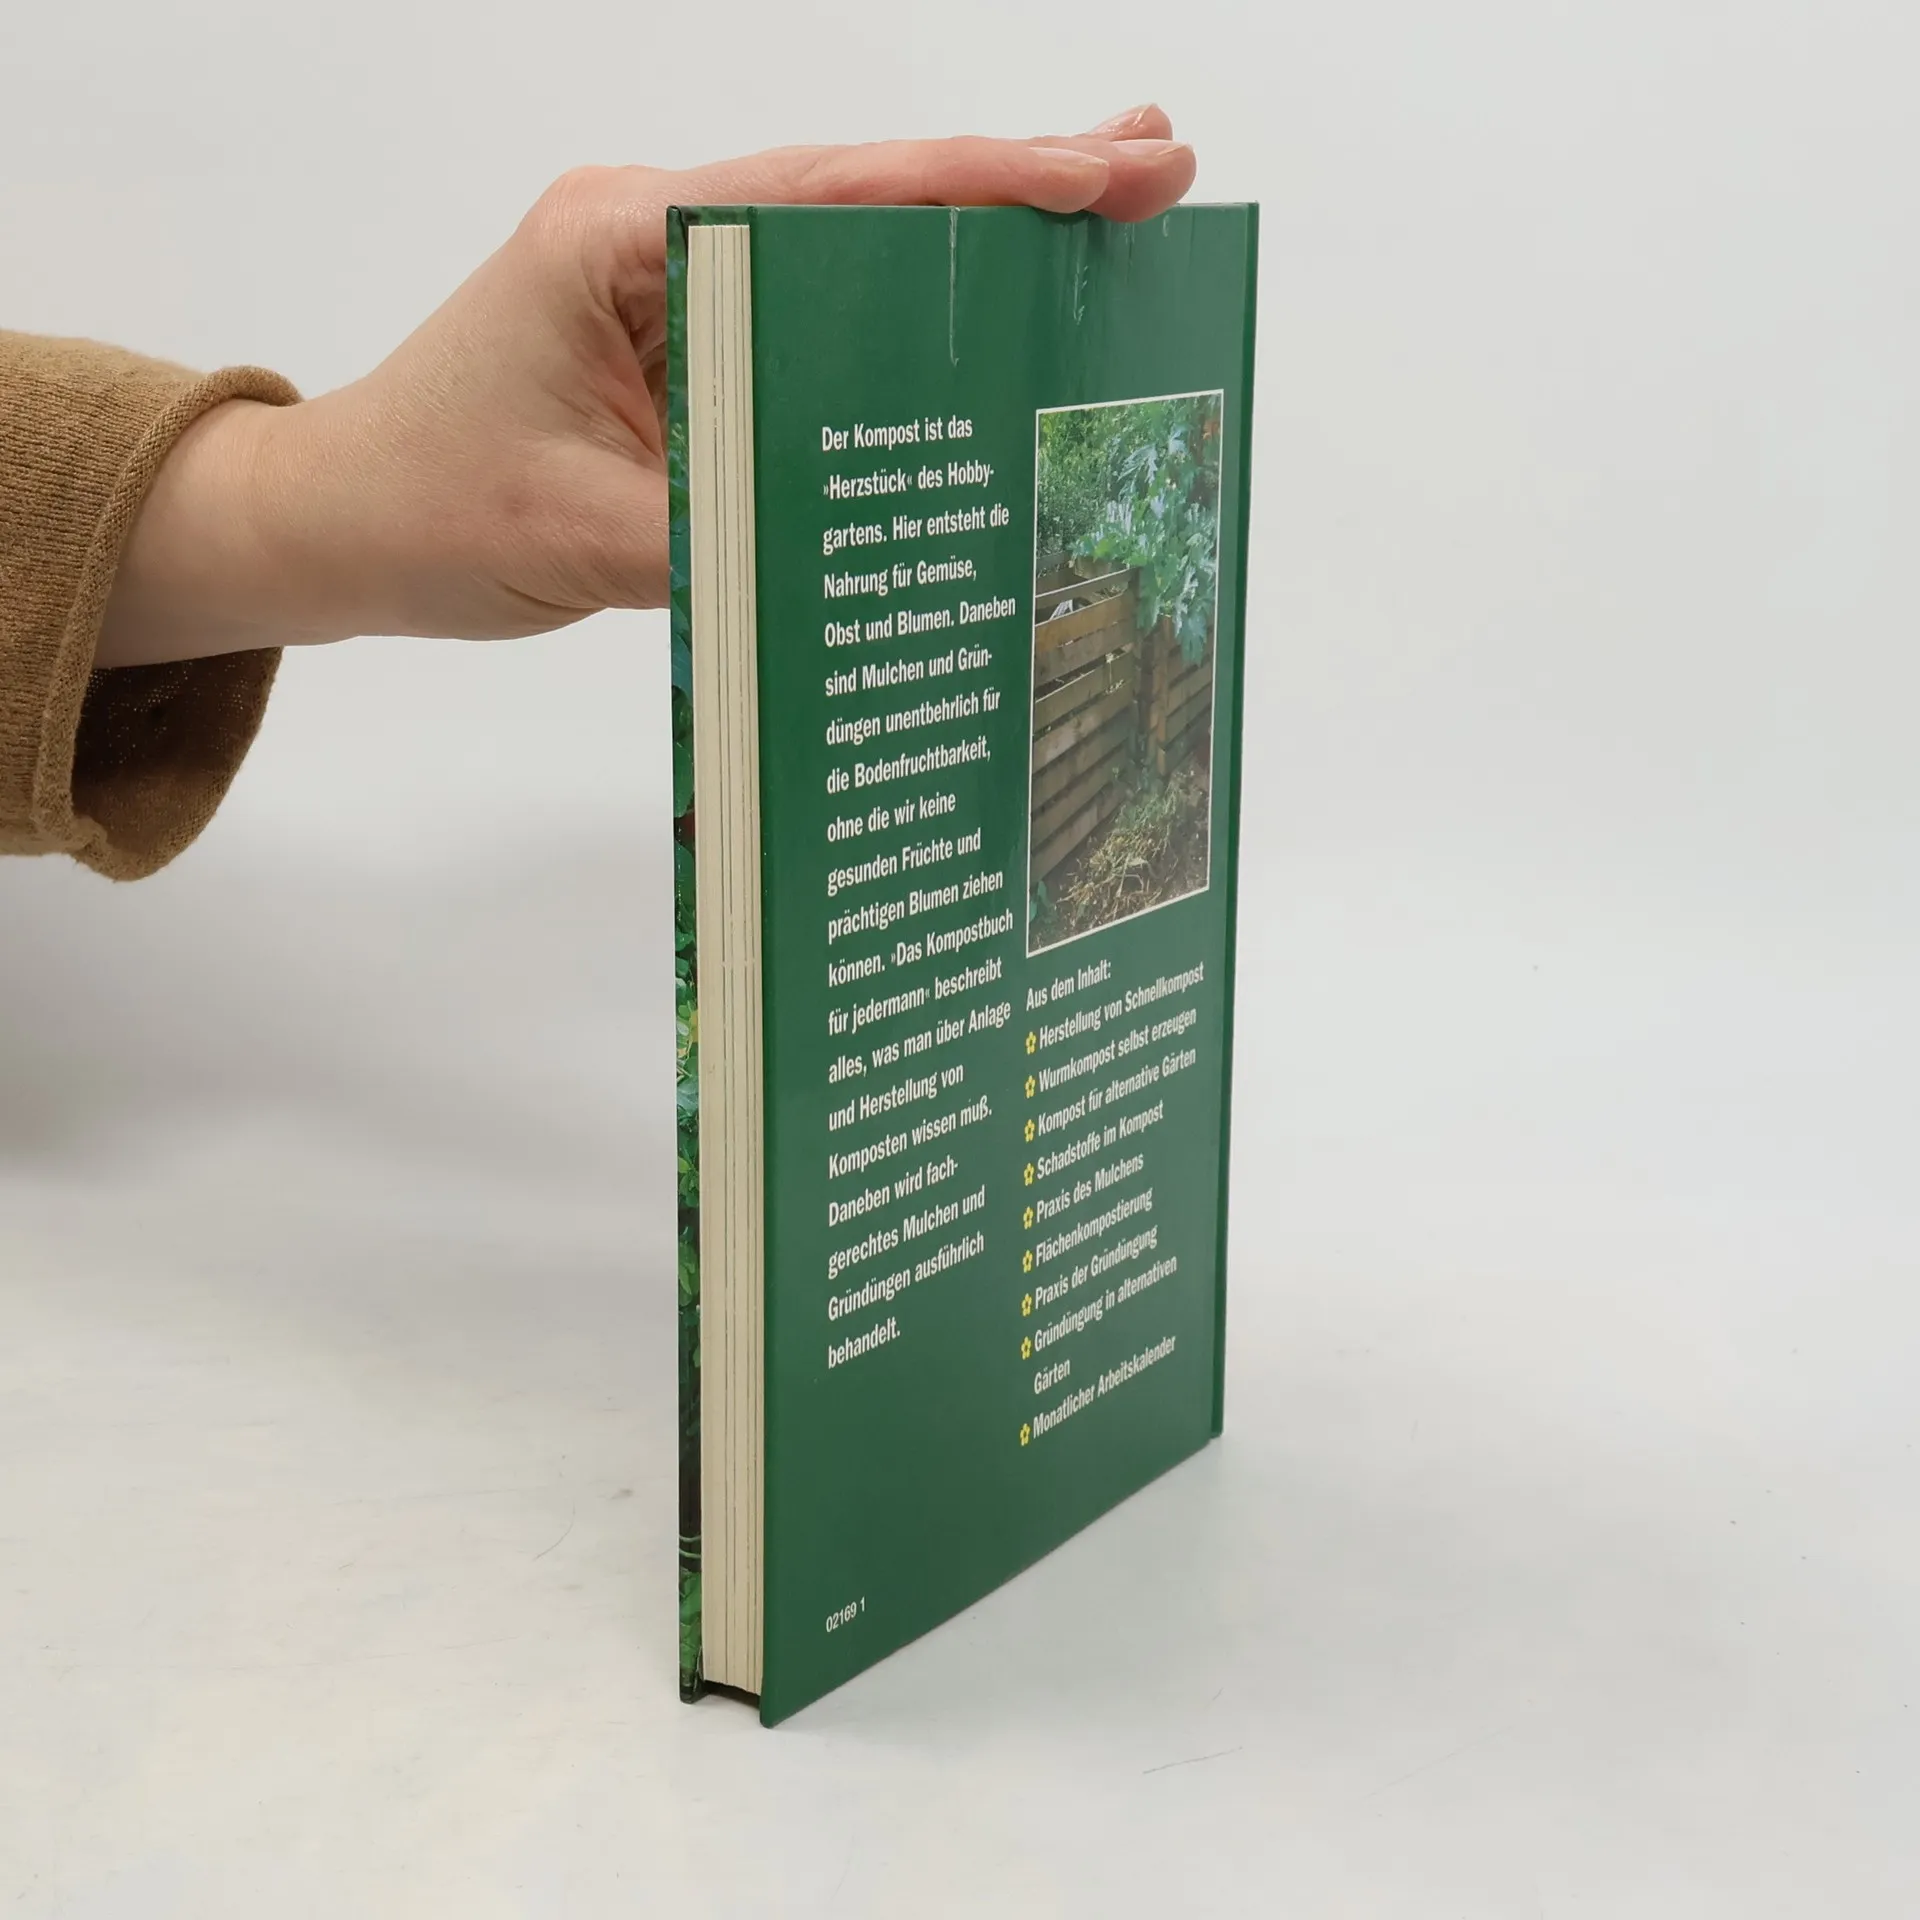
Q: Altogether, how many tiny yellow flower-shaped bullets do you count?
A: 9